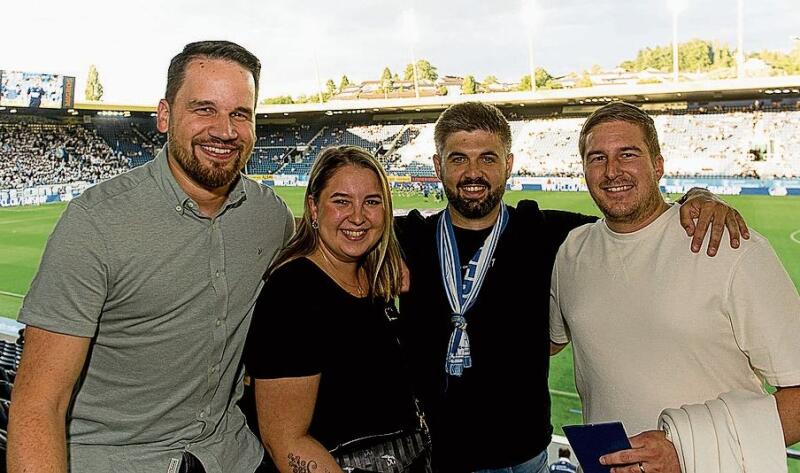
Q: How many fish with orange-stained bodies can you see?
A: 0